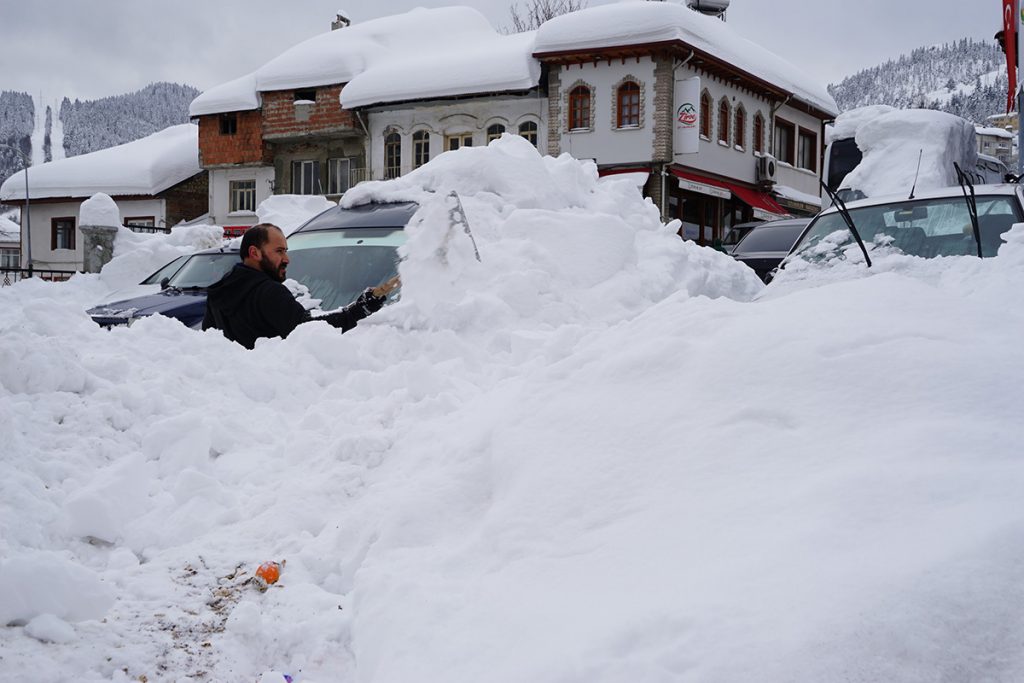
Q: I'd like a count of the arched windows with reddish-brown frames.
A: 6